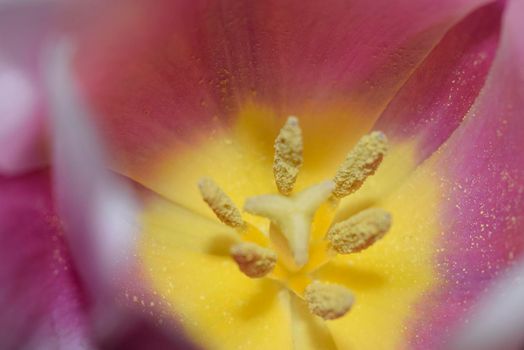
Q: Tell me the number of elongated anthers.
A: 6